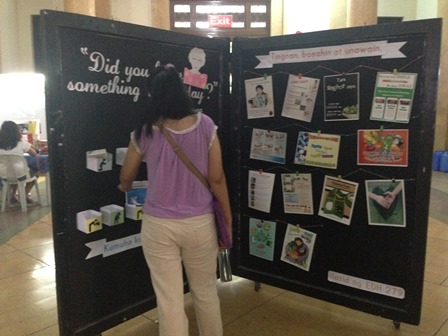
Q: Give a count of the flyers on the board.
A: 13